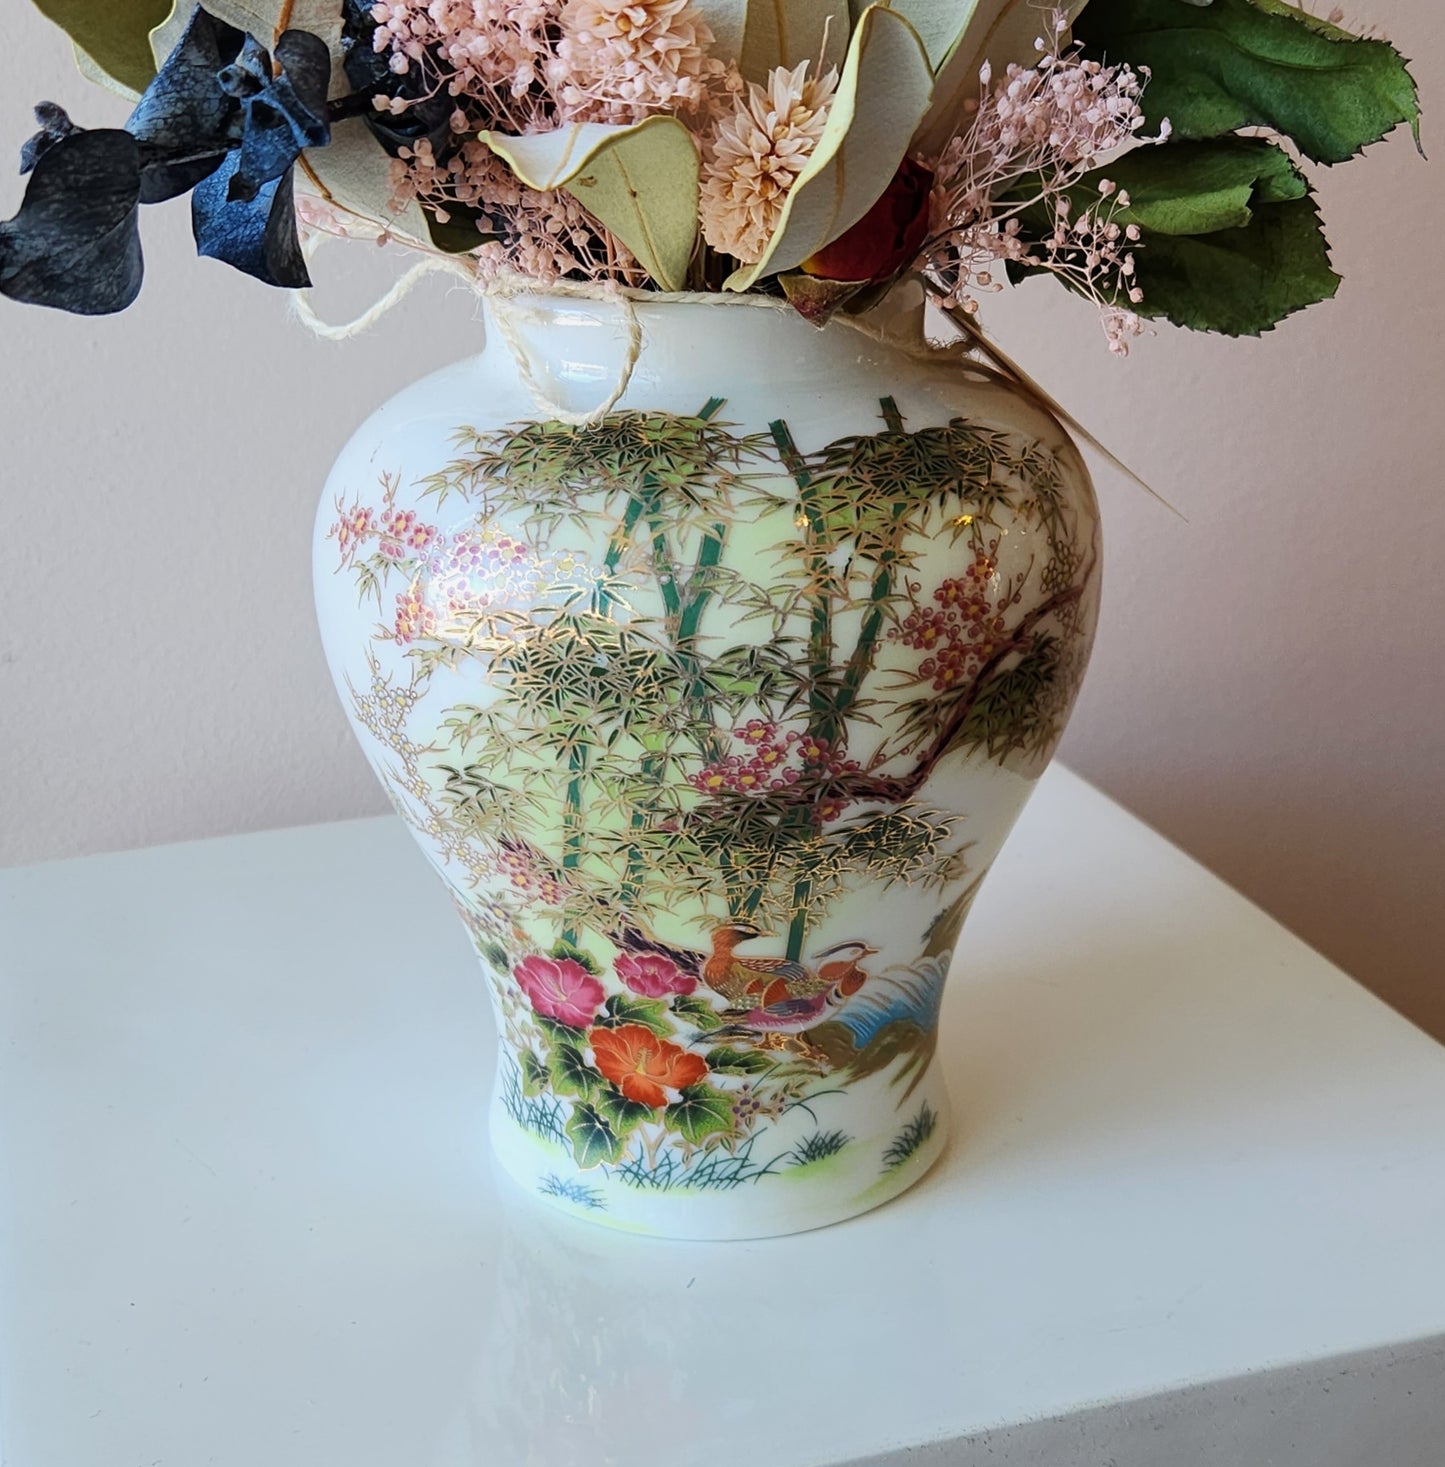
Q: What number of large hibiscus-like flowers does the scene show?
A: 3